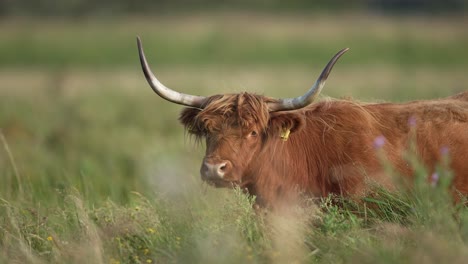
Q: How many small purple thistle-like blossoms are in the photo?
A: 4